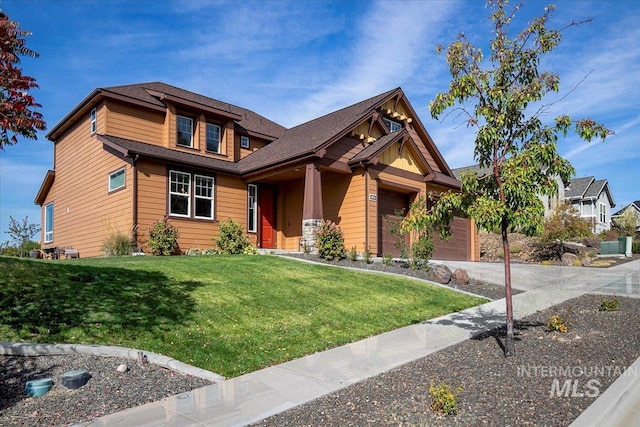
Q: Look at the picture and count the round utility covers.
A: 2